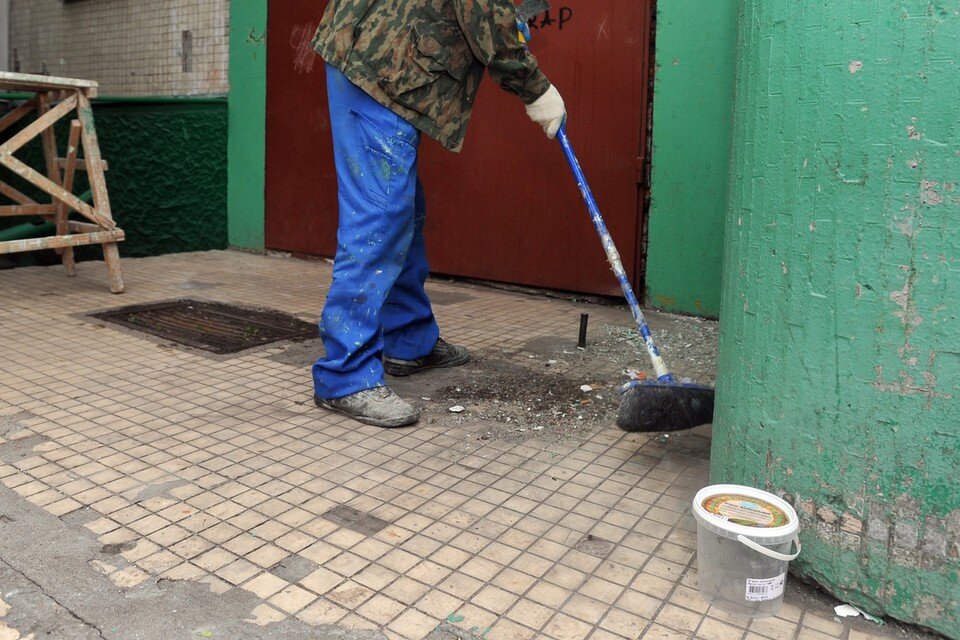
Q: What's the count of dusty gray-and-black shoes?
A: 2